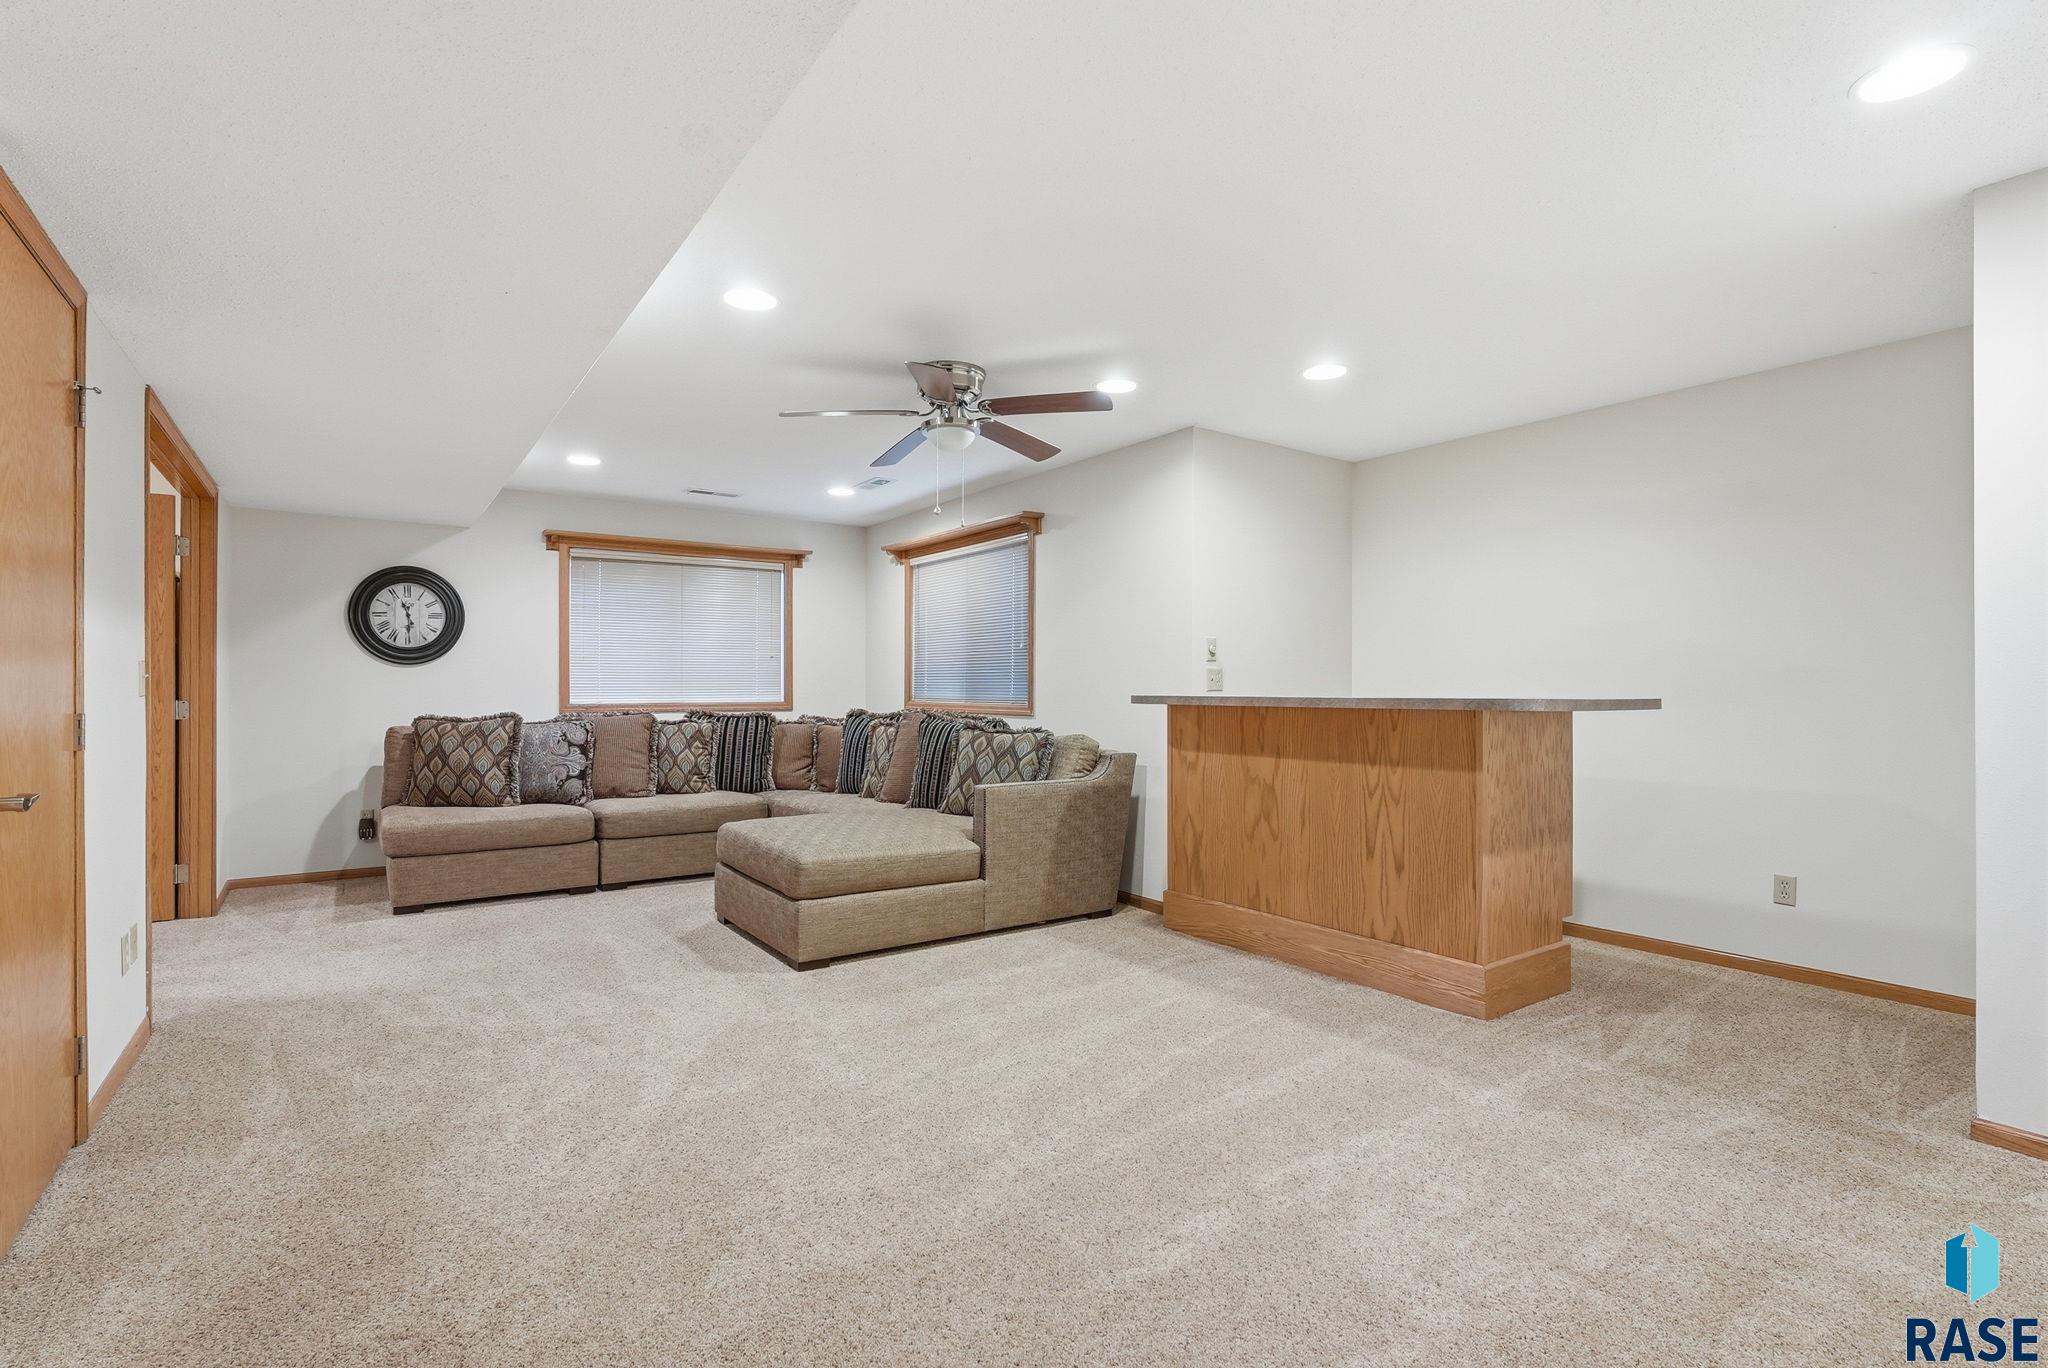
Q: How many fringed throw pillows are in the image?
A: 12